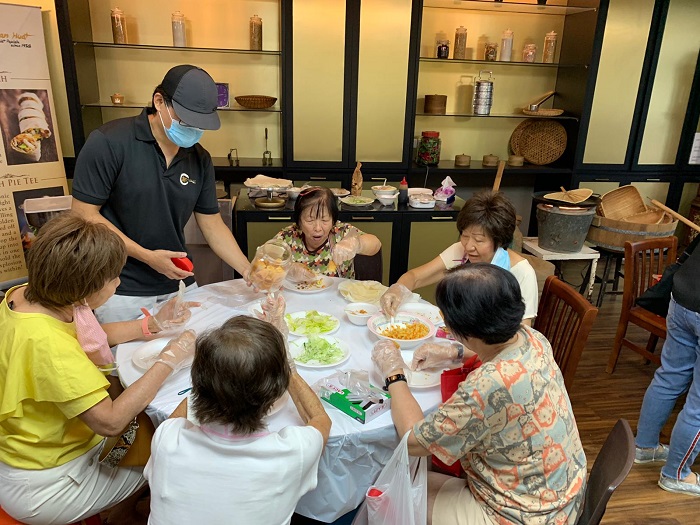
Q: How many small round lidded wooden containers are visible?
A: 3